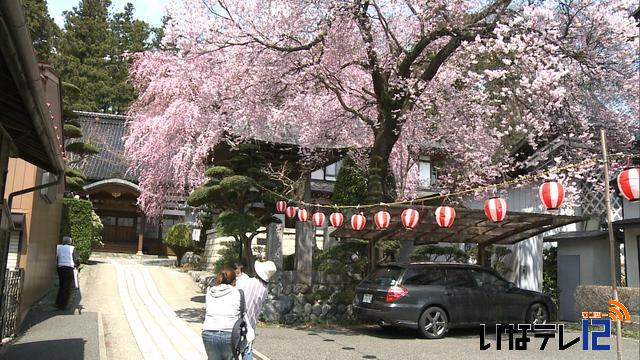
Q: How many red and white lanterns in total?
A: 12